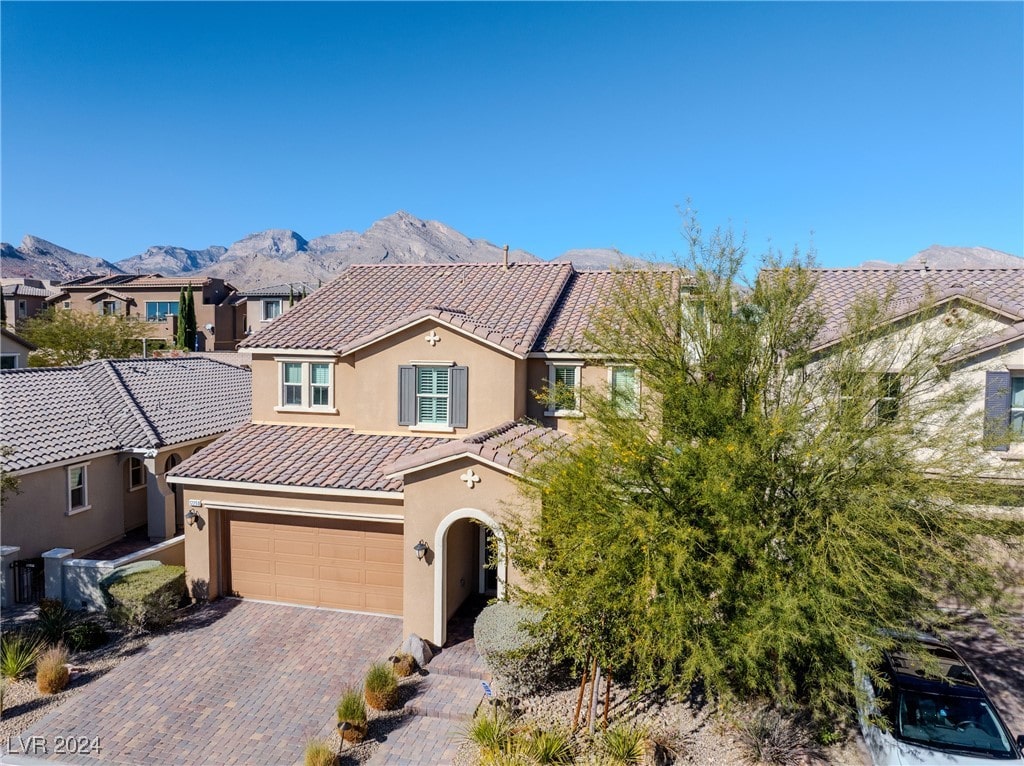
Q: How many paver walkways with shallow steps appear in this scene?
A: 1